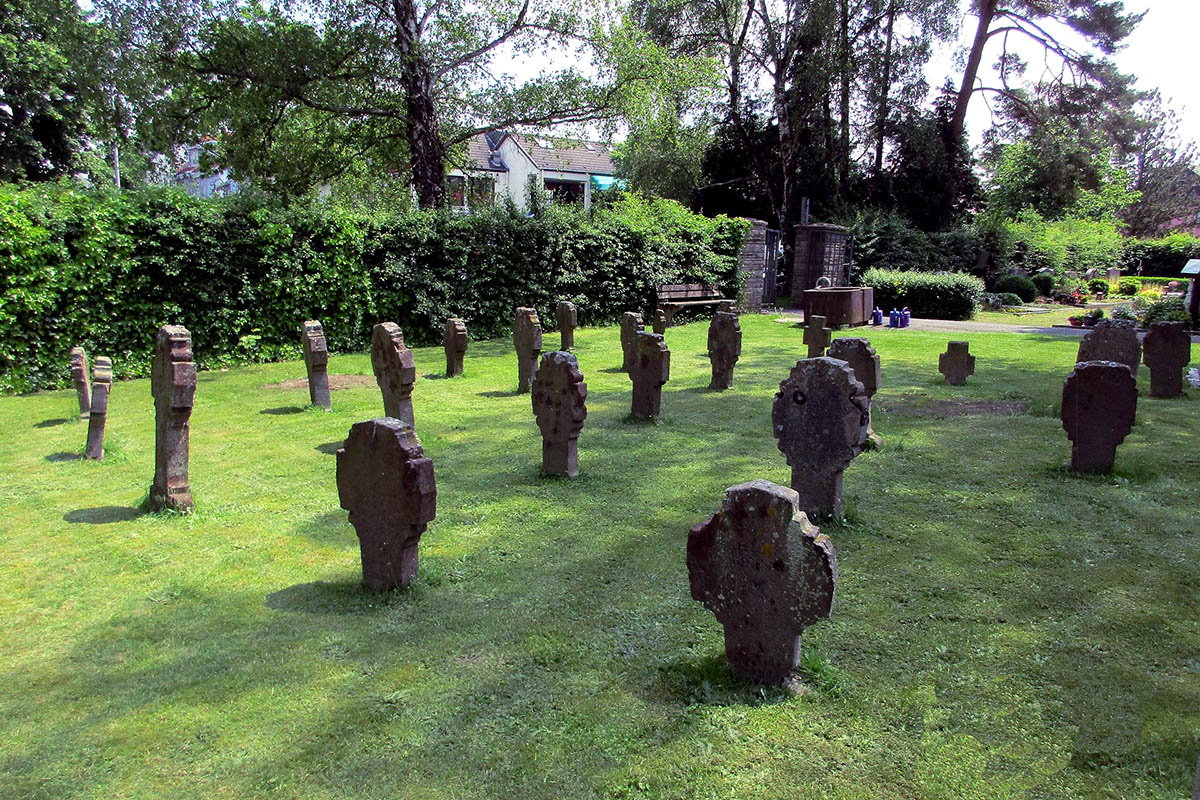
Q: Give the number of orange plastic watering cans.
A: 0